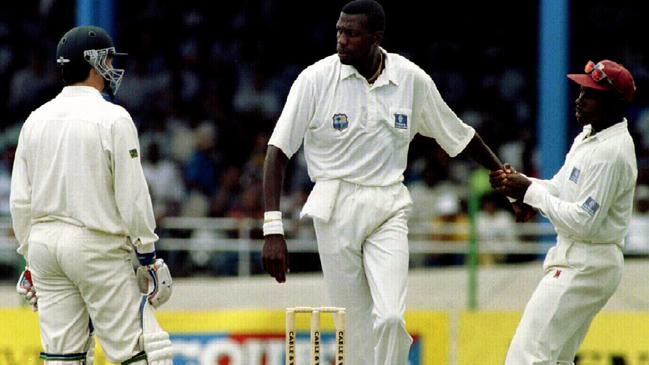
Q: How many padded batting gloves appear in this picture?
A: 2